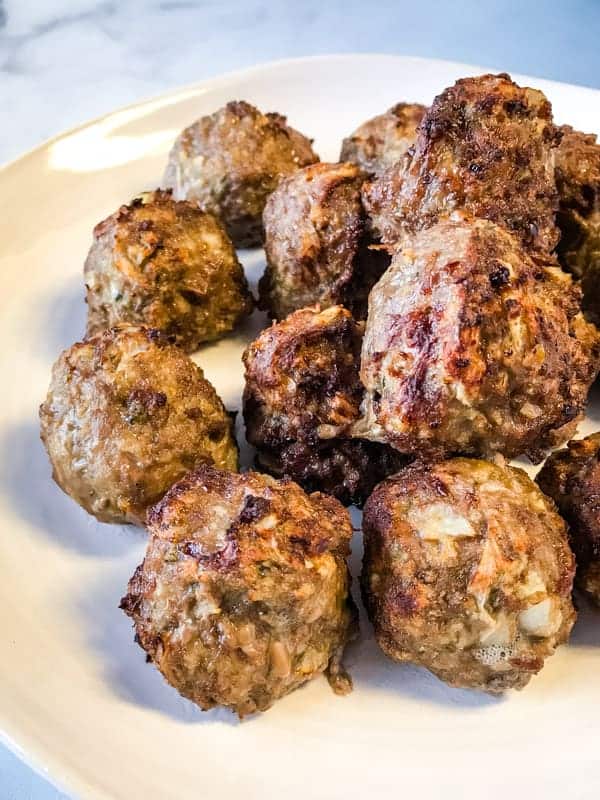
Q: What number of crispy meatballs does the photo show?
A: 12